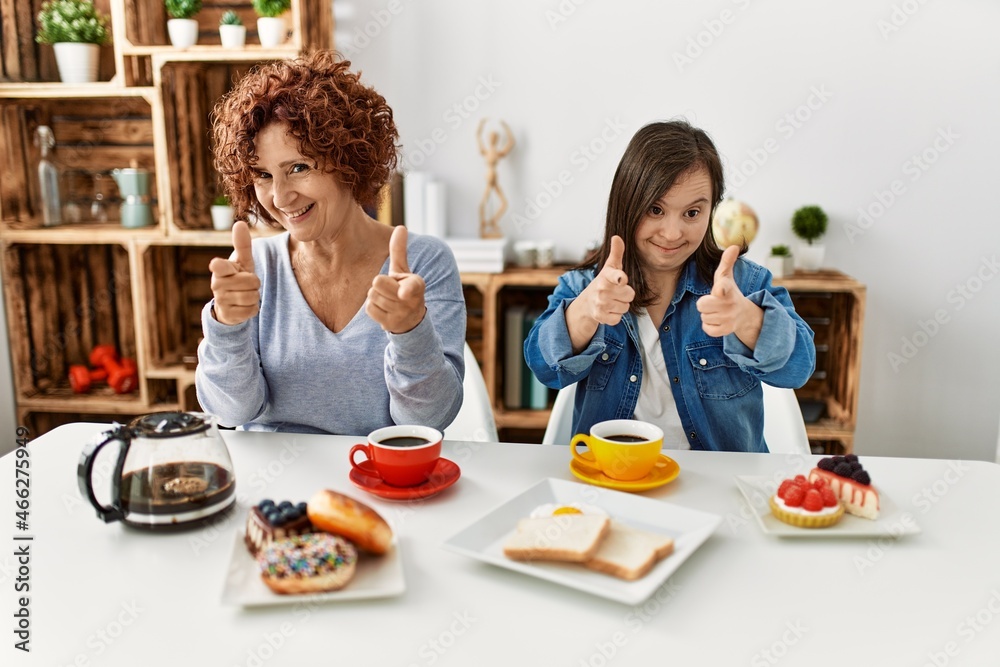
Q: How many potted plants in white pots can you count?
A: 7